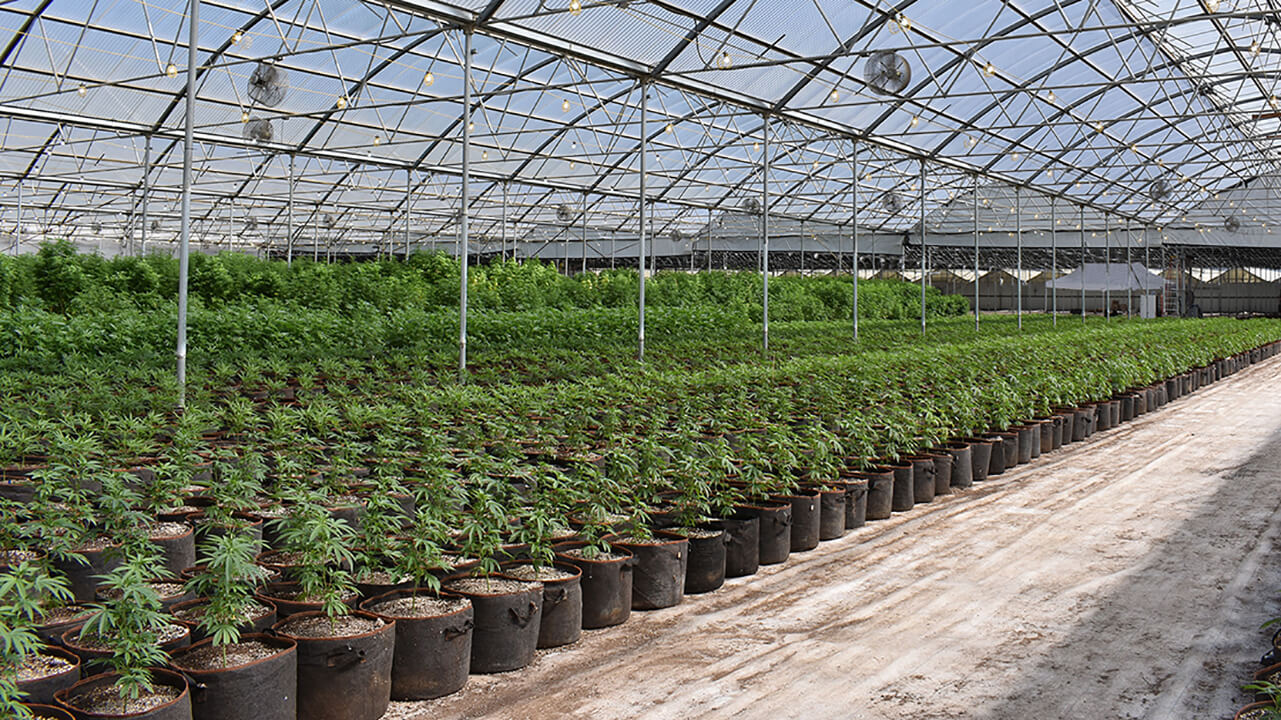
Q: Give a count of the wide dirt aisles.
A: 1